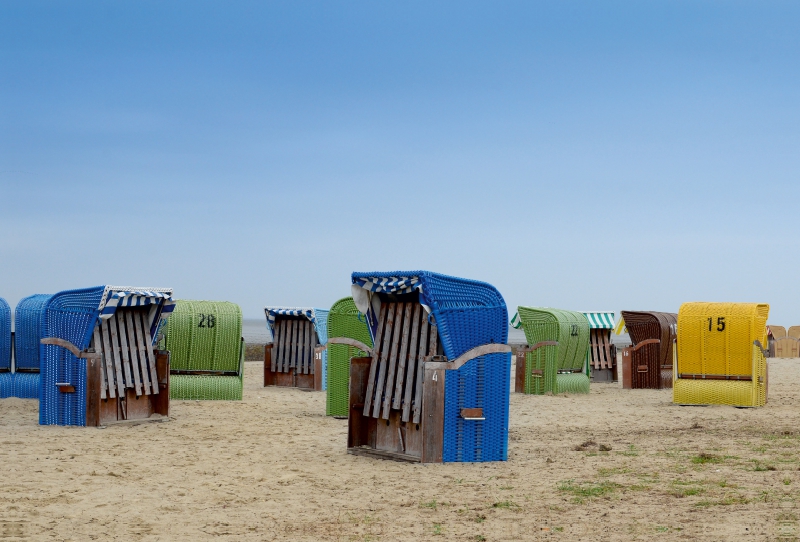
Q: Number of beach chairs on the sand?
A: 13